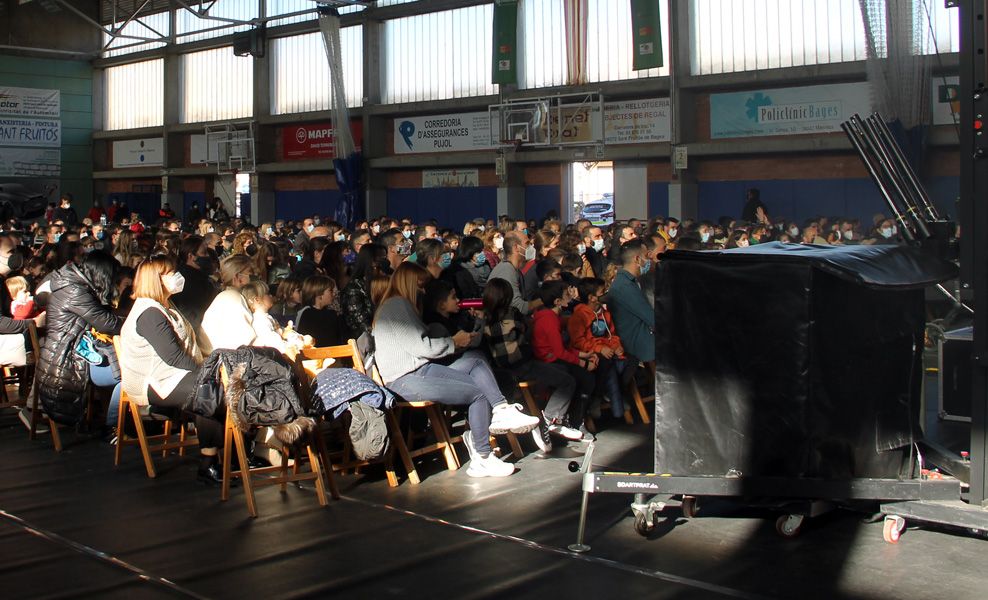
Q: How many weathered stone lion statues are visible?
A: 0